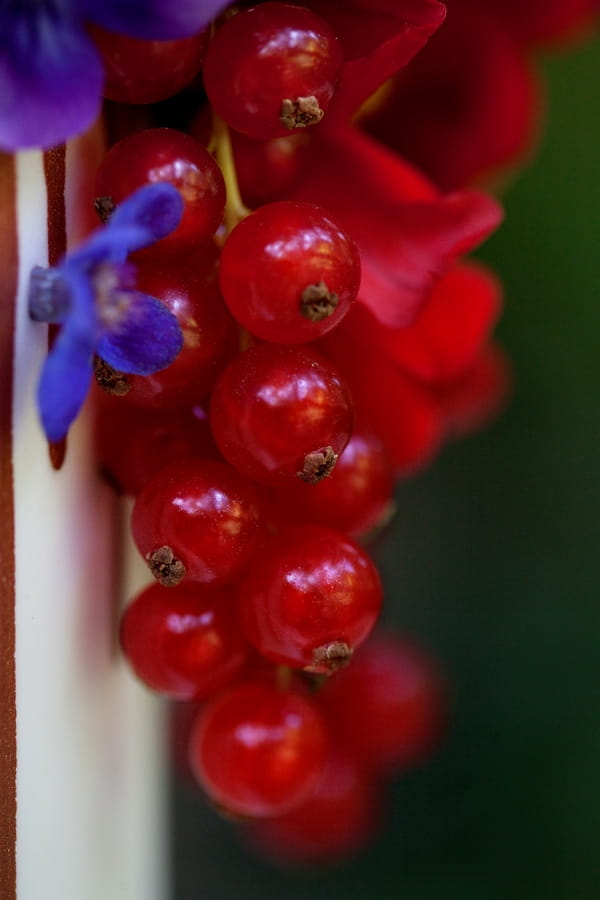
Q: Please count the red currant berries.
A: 15